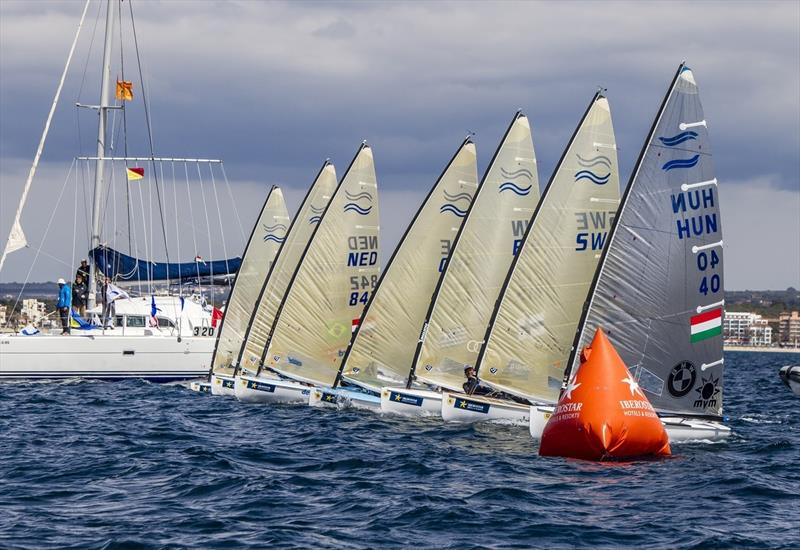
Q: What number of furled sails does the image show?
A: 2